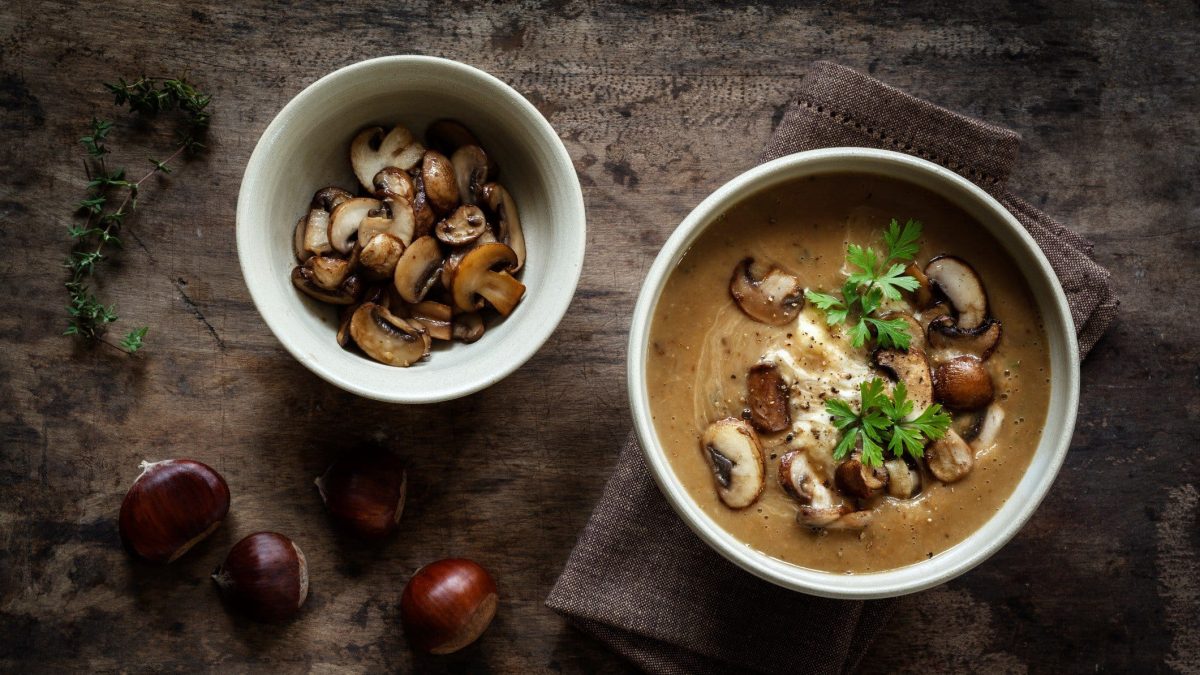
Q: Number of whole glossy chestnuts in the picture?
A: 4